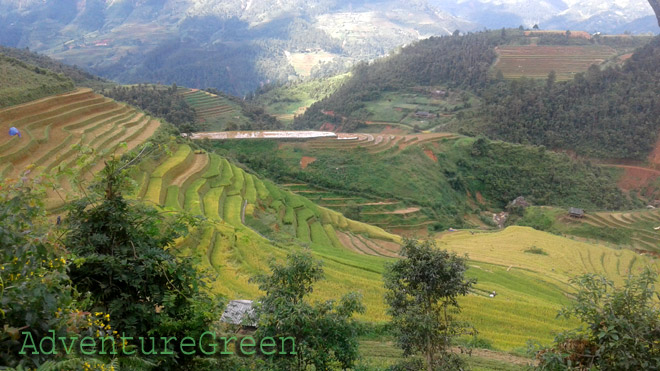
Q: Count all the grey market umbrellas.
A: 0